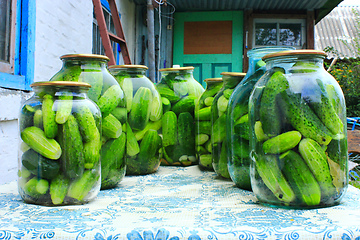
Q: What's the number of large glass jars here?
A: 8